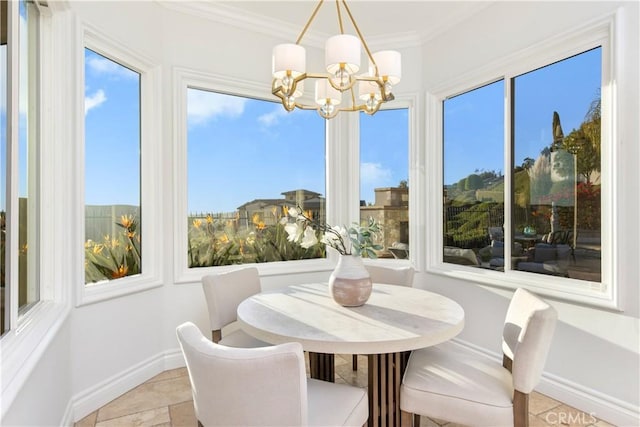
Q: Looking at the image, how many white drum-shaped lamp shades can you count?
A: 6